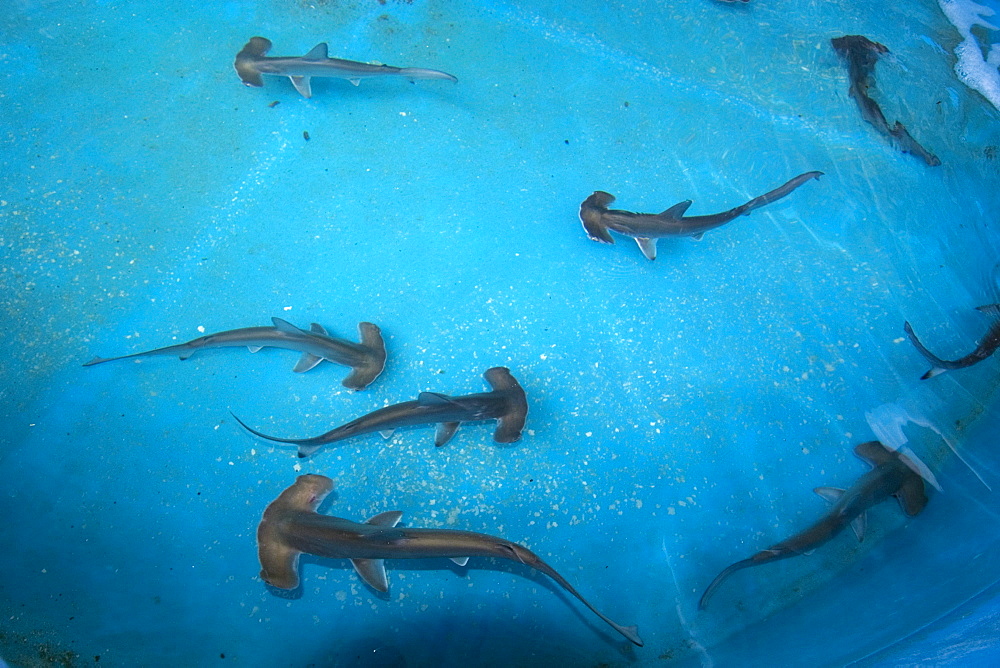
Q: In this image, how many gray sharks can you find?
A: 8